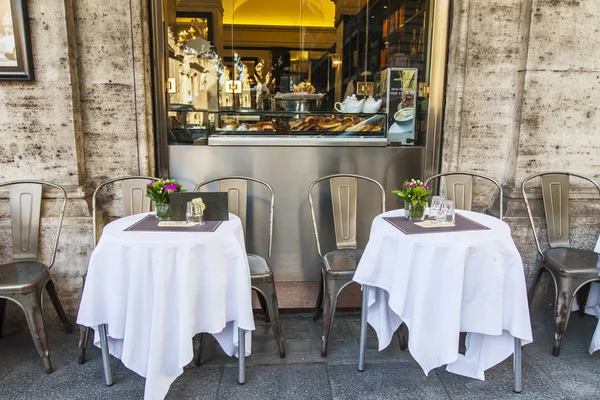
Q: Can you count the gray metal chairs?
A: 6